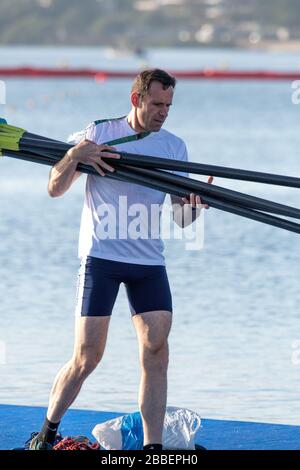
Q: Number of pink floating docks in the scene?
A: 0